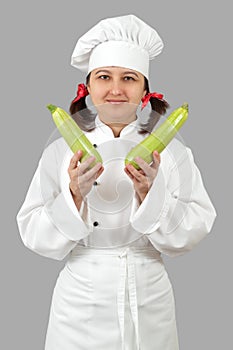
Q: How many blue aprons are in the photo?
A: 0